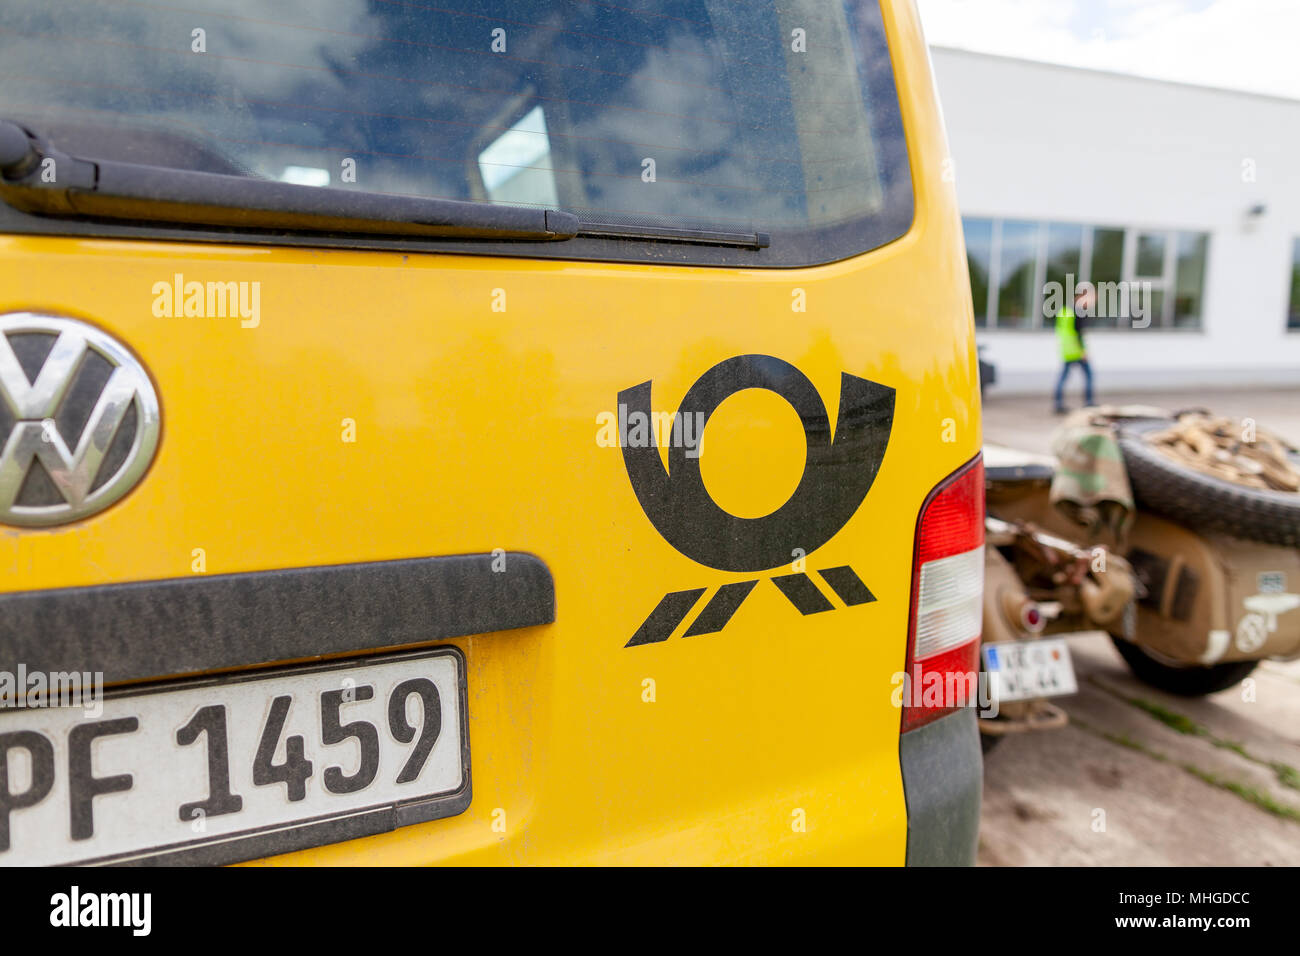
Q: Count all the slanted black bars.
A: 4